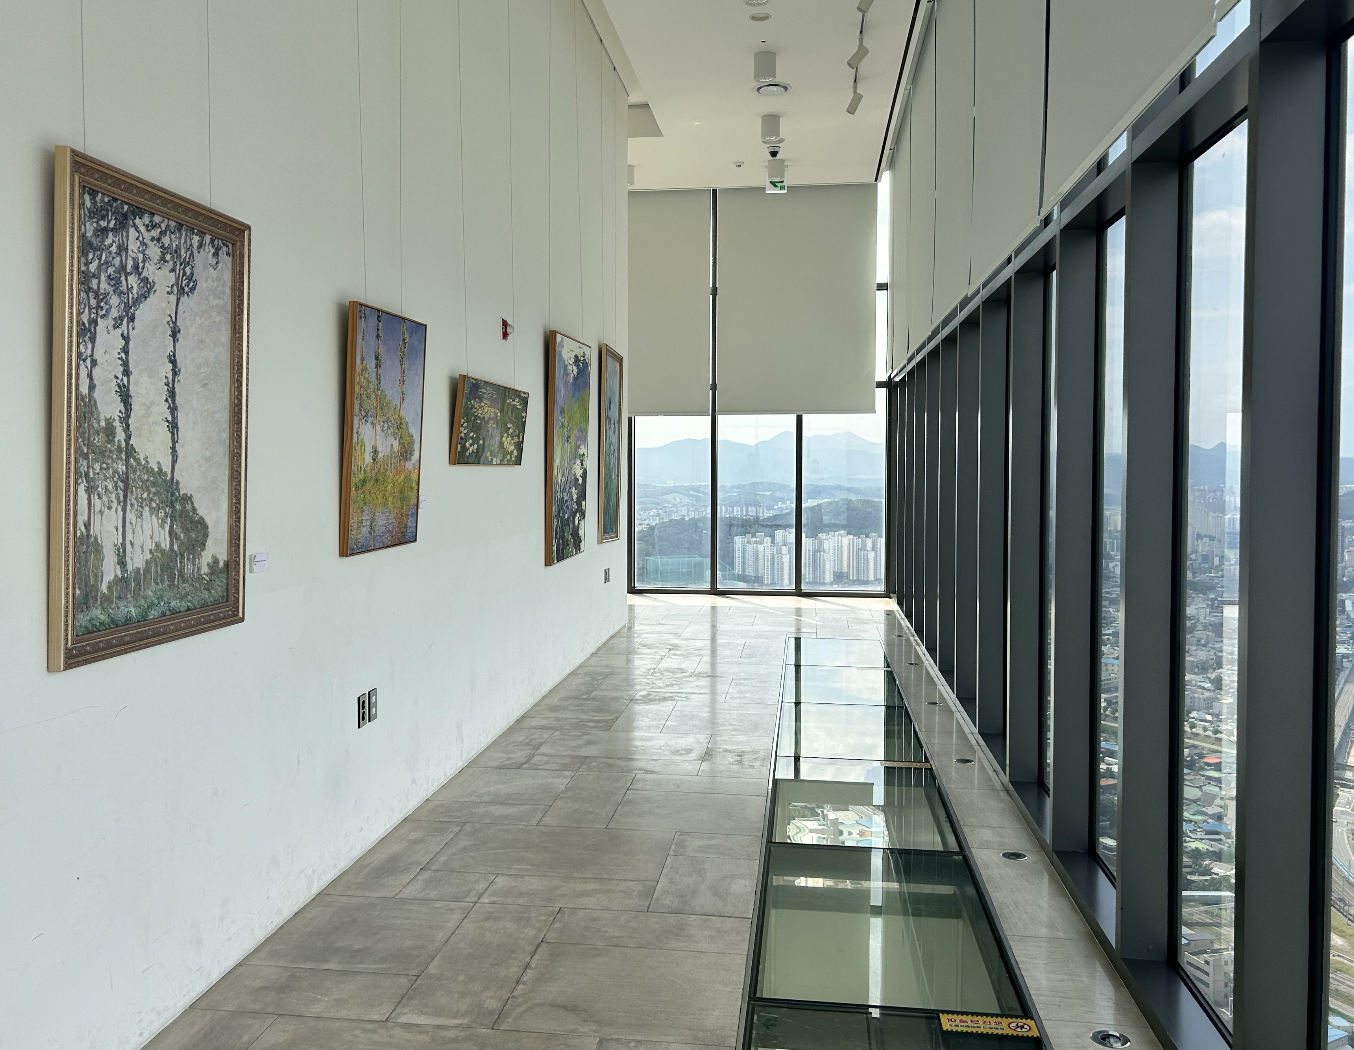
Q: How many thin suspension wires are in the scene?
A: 10